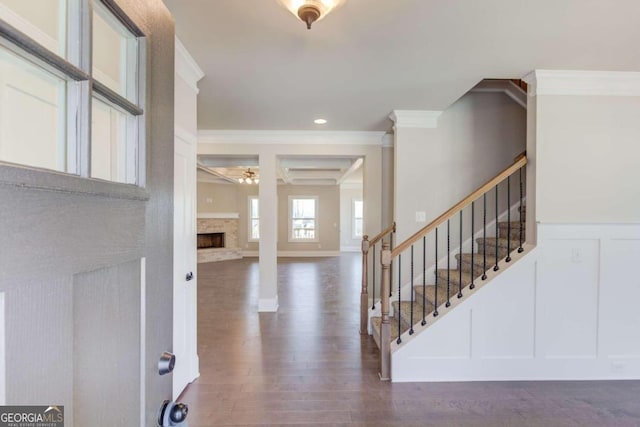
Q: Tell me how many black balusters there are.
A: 14